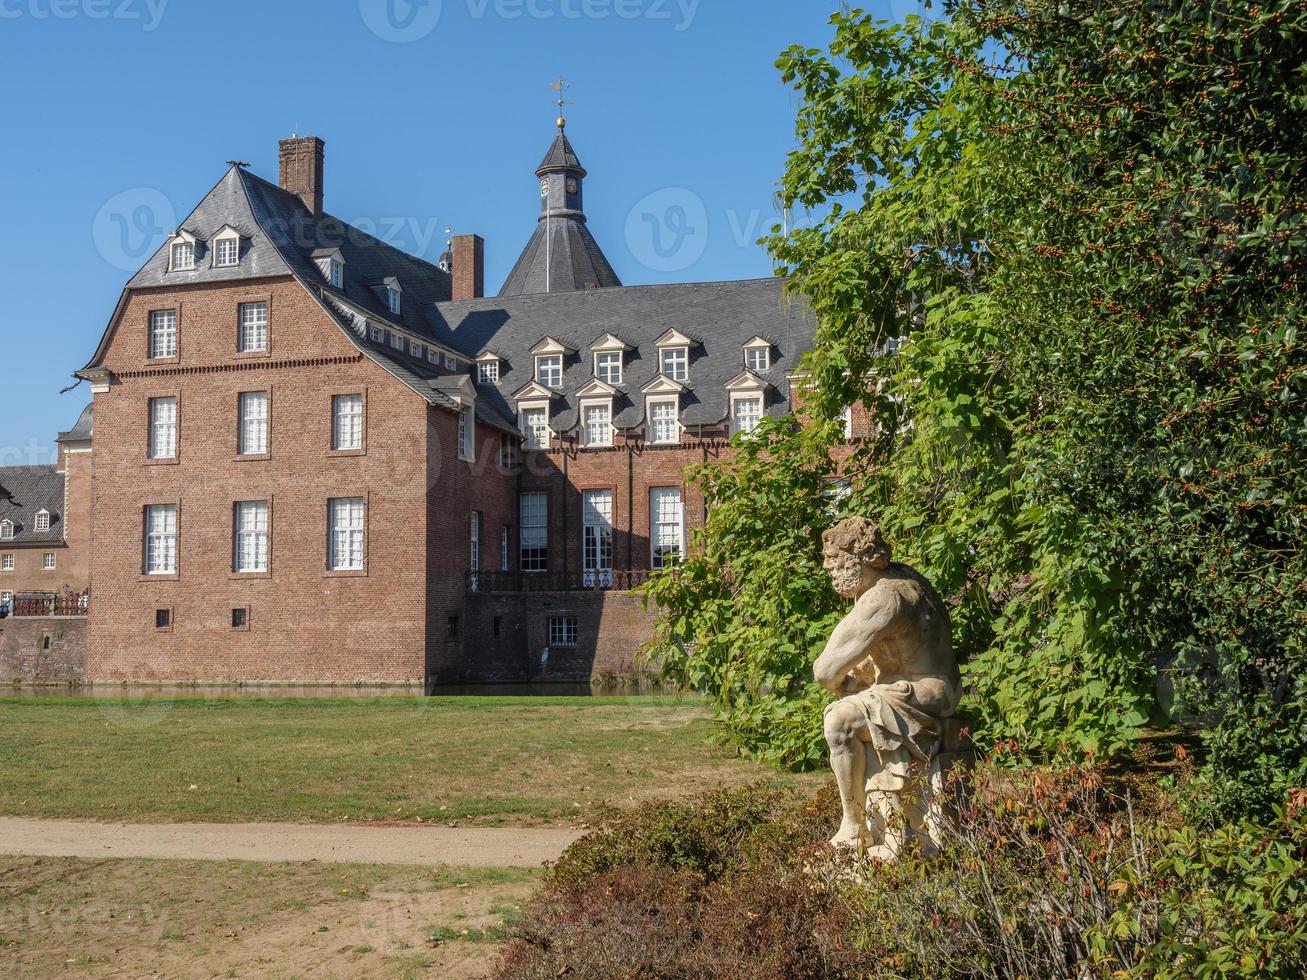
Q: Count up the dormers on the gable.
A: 2